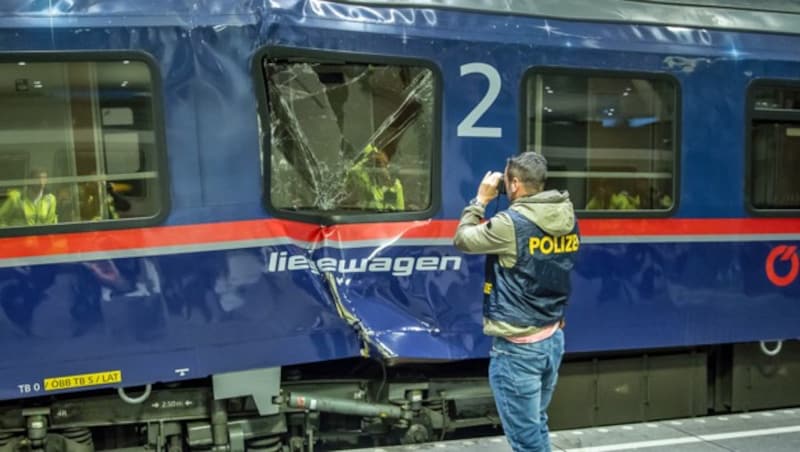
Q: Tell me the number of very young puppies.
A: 0